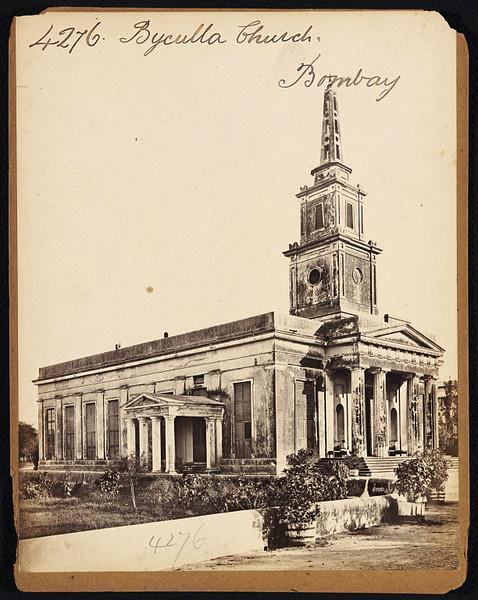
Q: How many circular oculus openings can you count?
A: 2